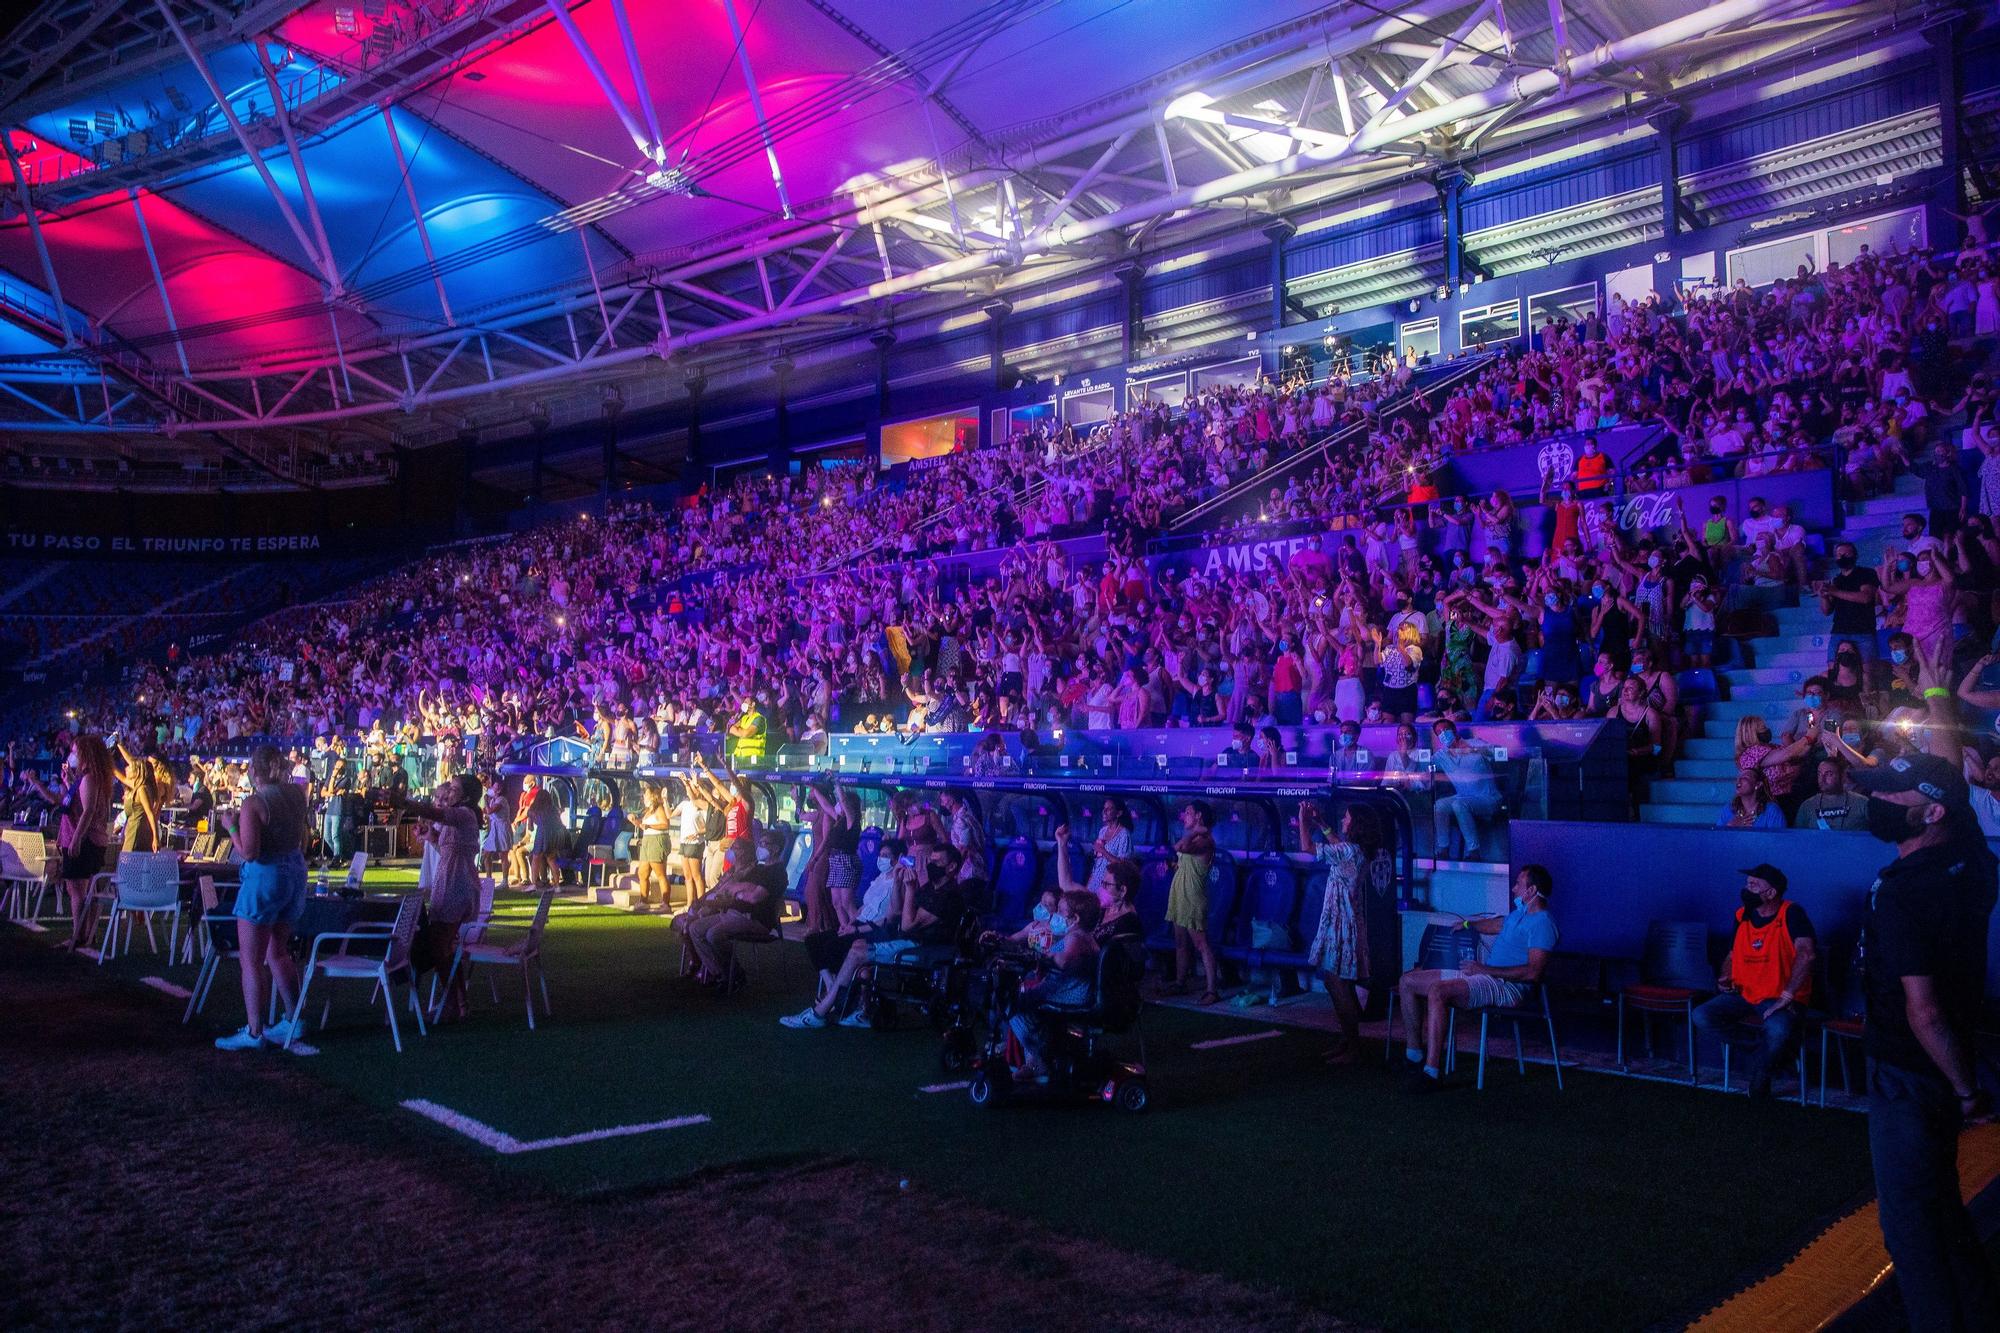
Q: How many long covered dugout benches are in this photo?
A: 1